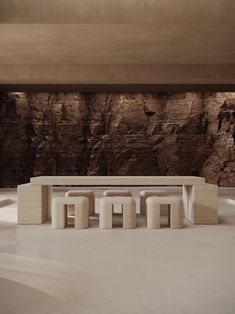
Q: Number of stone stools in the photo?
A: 6